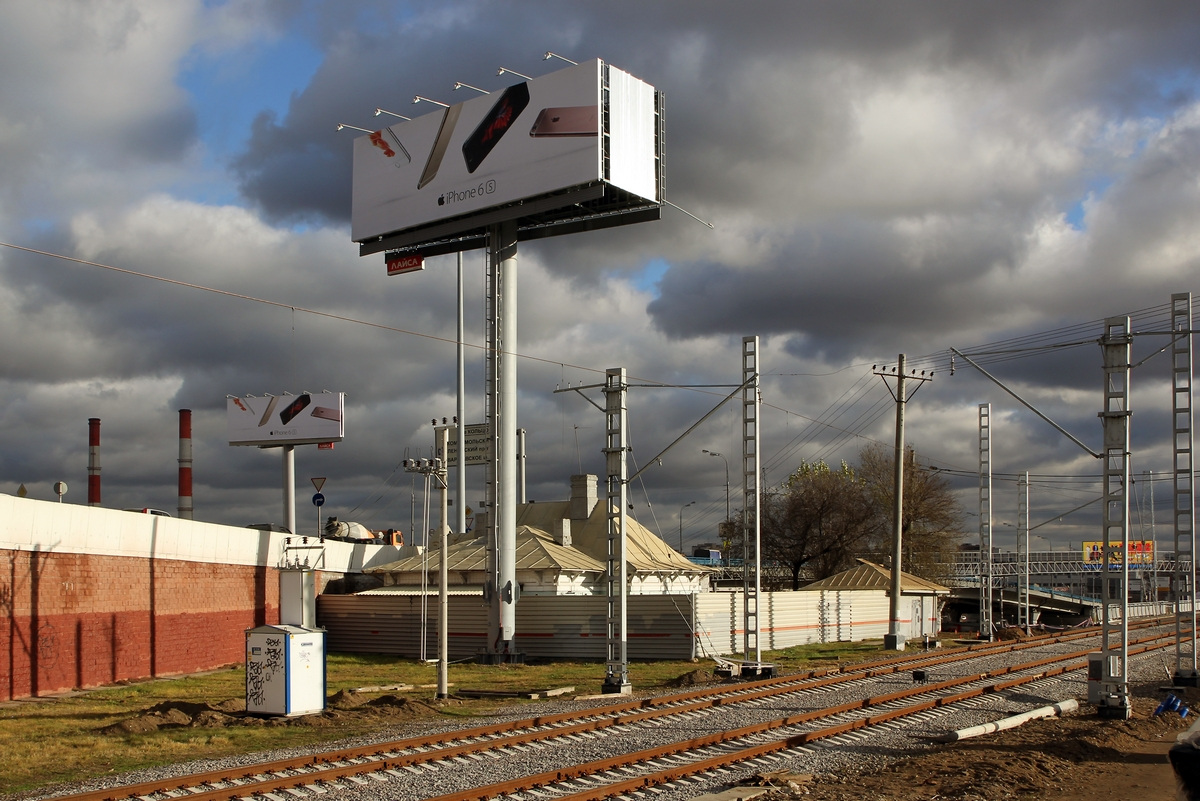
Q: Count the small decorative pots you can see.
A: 0